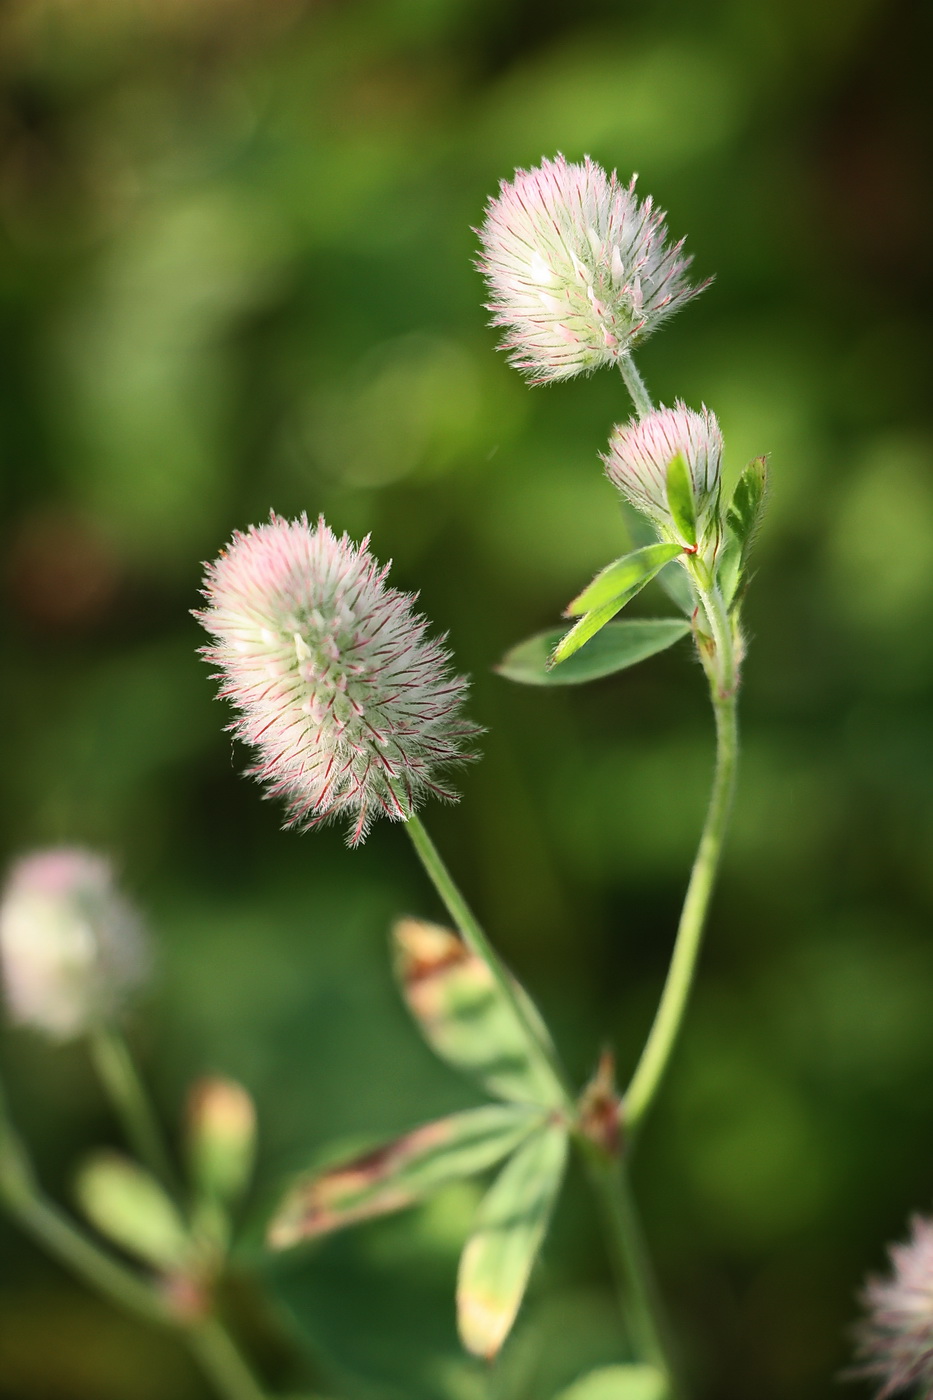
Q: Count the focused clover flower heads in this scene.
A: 3